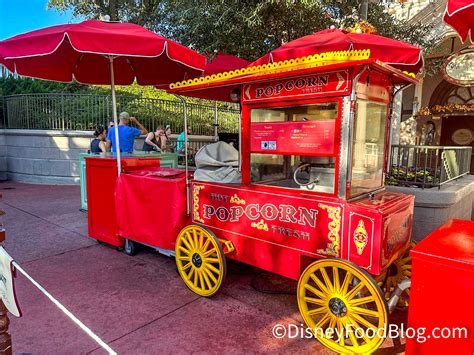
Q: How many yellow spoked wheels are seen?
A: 3